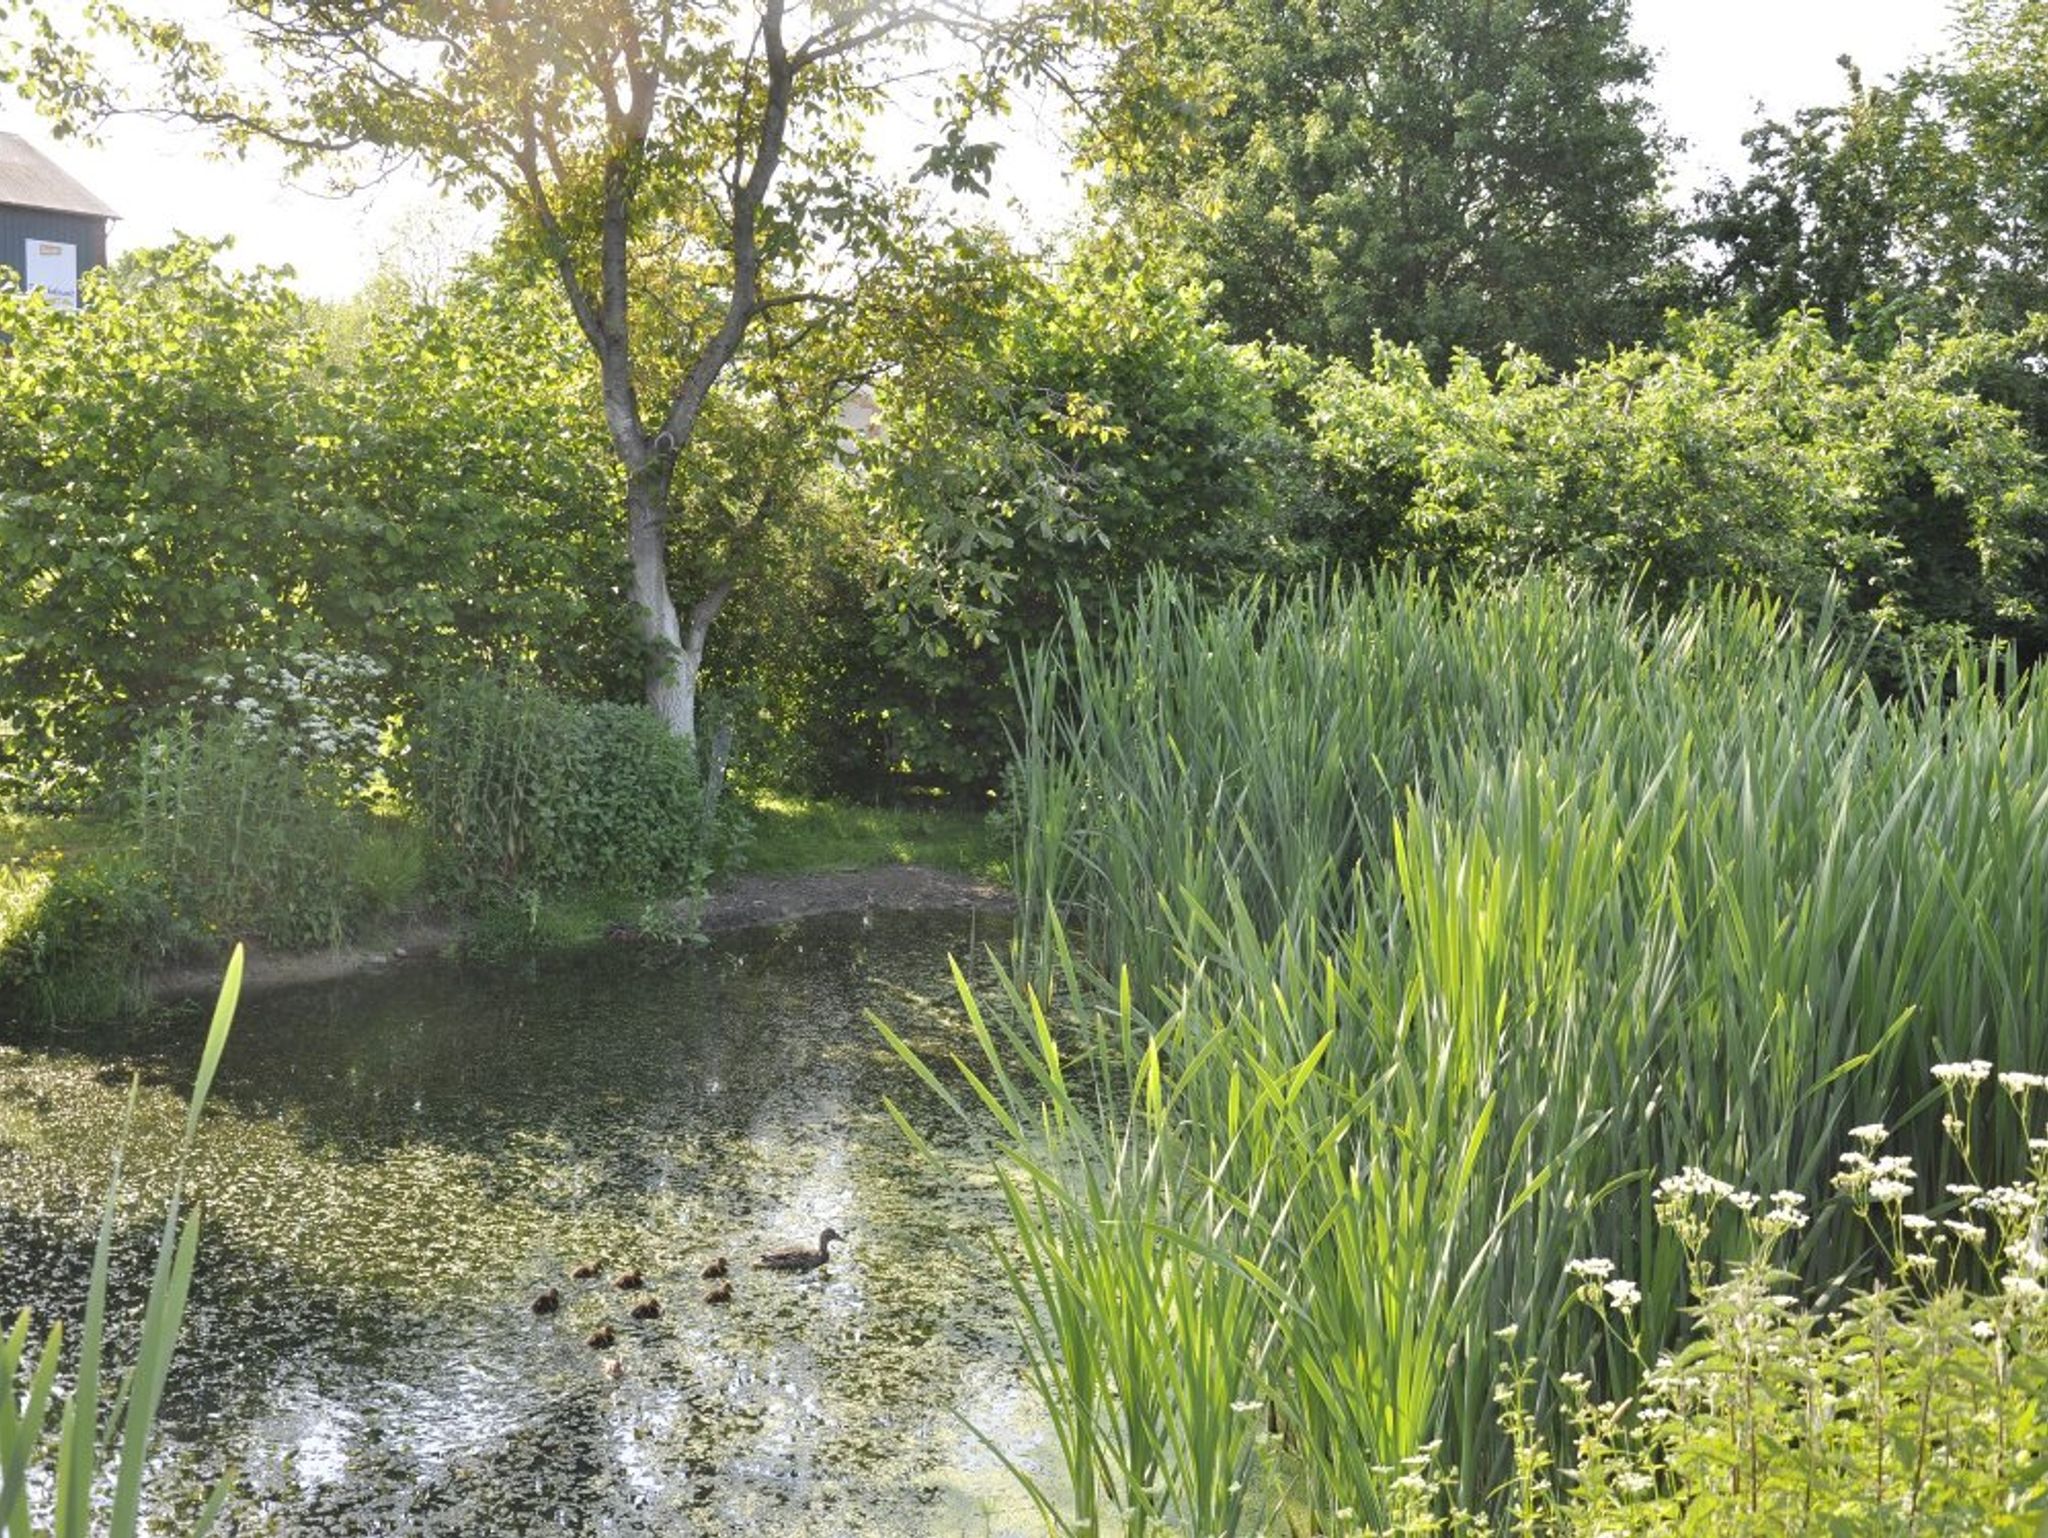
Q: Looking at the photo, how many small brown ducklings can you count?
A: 7